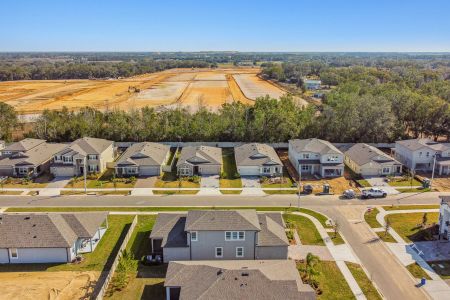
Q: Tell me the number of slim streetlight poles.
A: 3